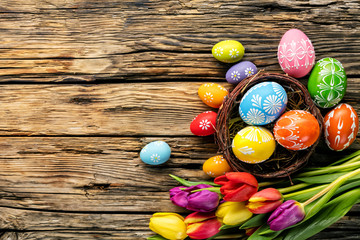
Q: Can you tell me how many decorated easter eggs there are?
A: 12